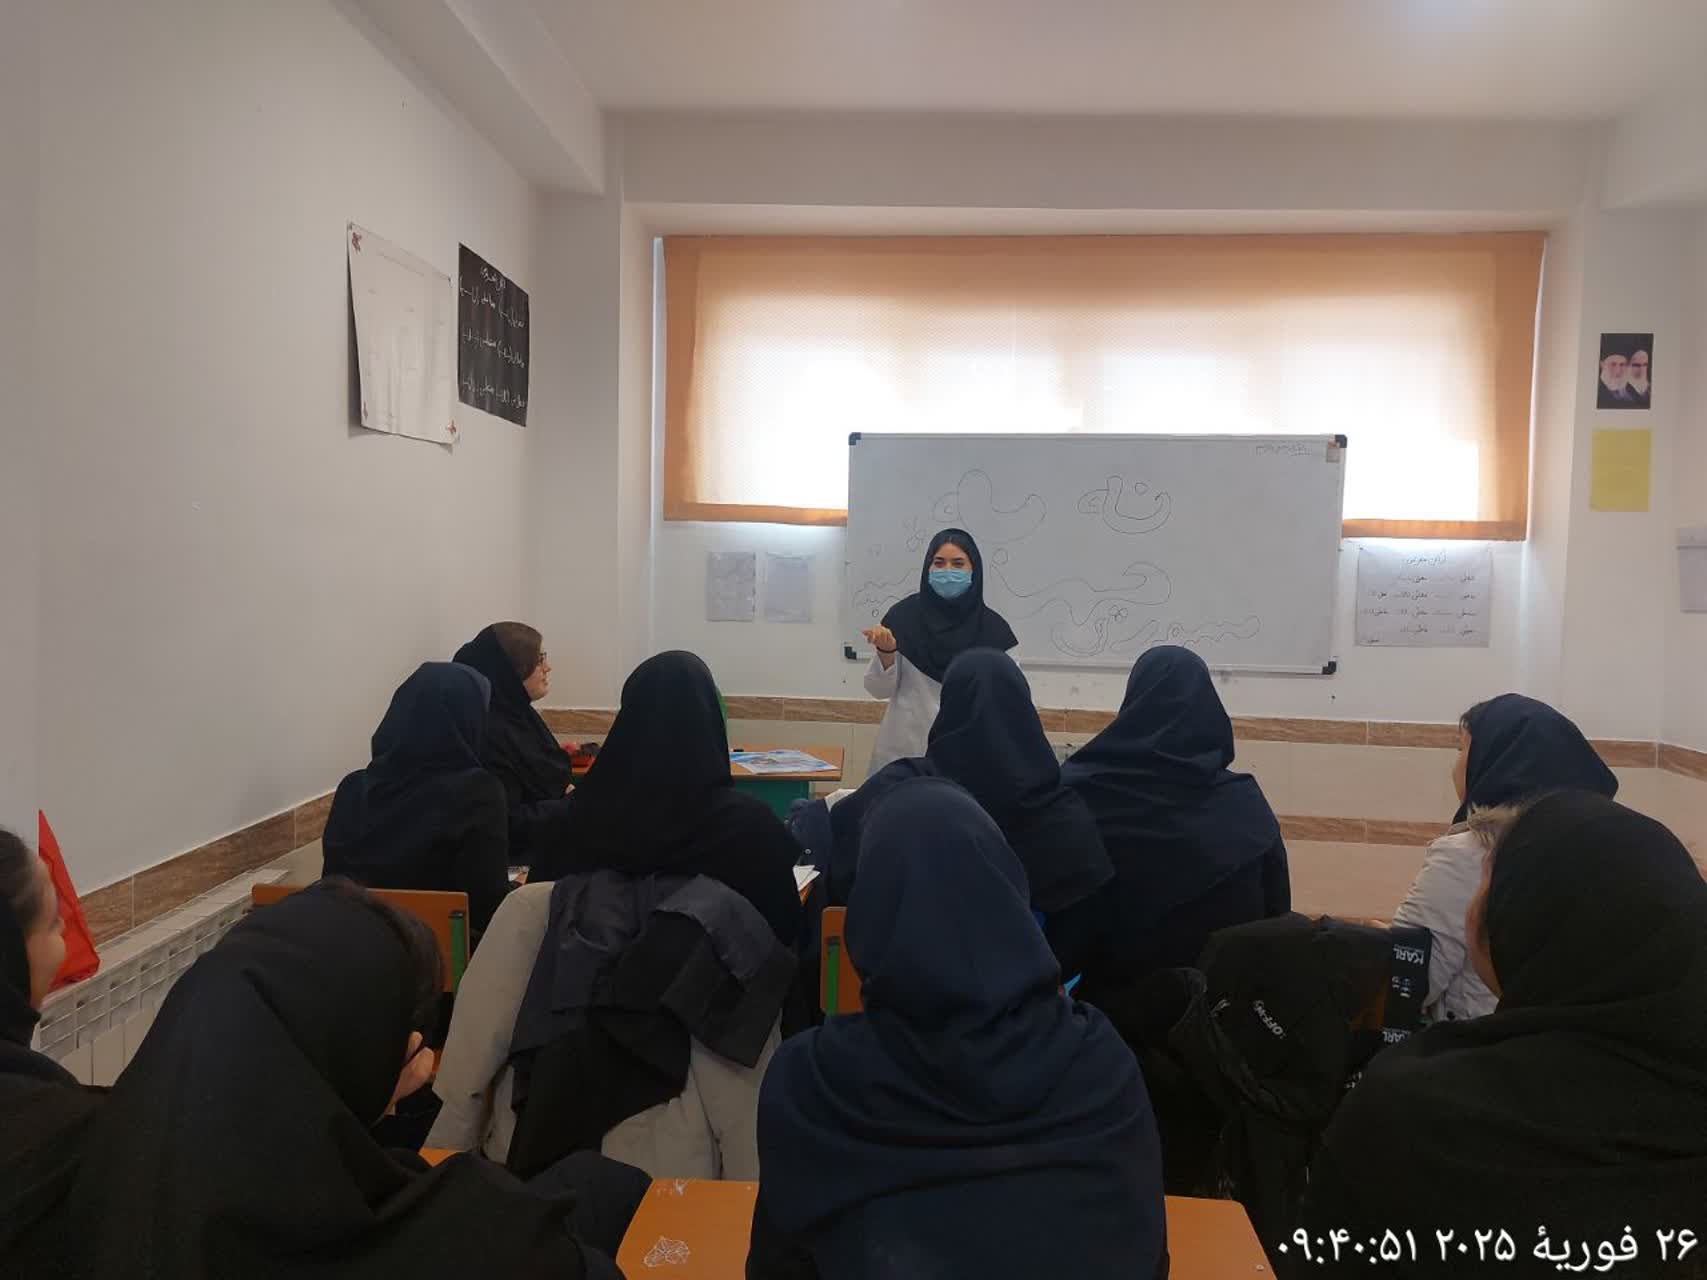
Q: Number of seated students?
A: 10